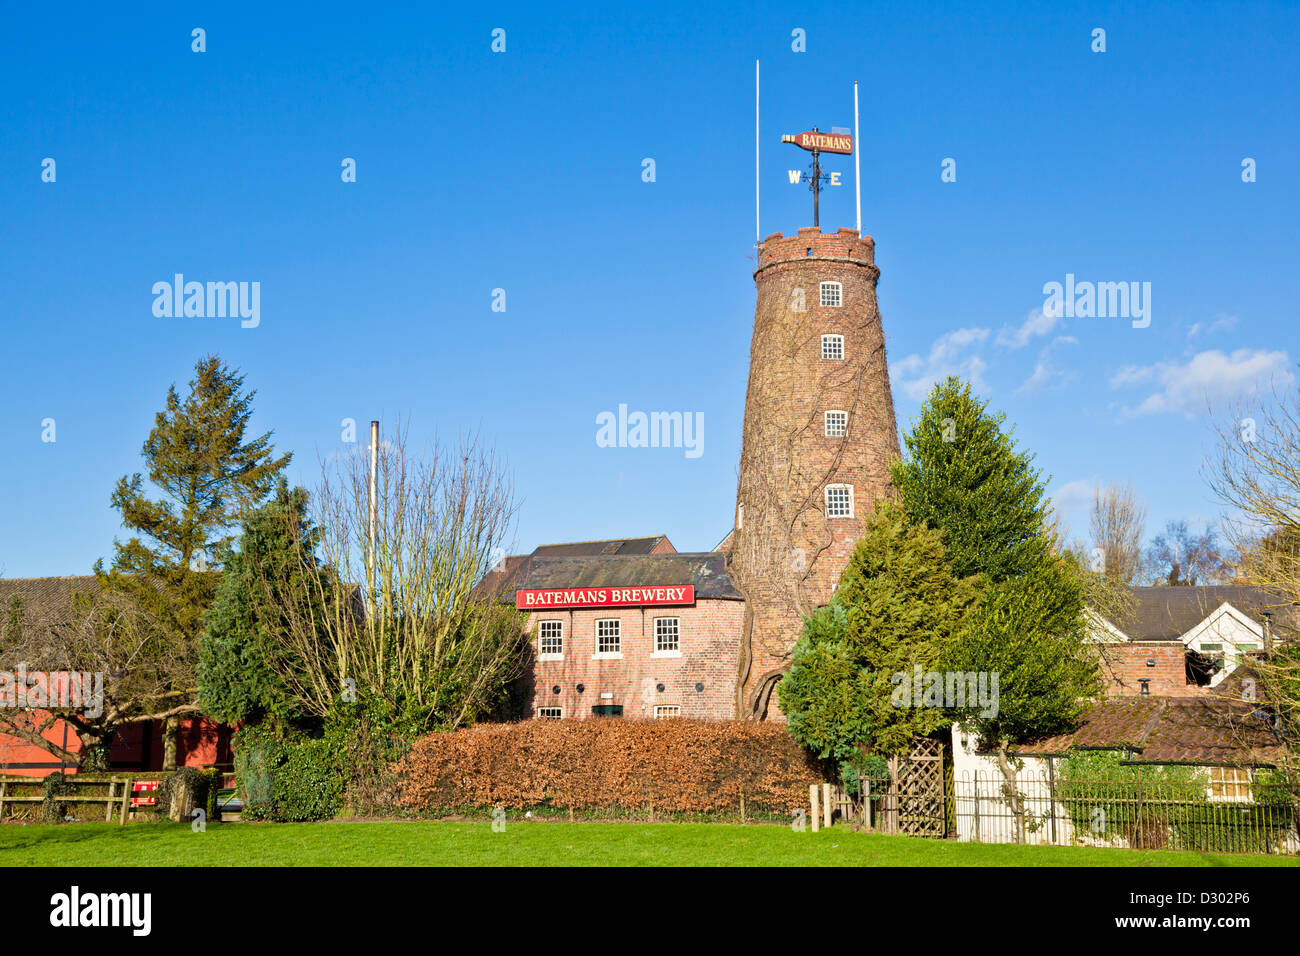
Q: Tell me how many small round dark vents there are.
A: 4